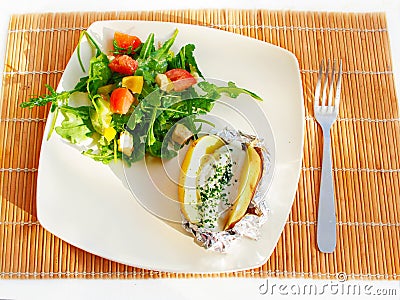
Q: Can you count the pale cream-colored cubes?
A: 3